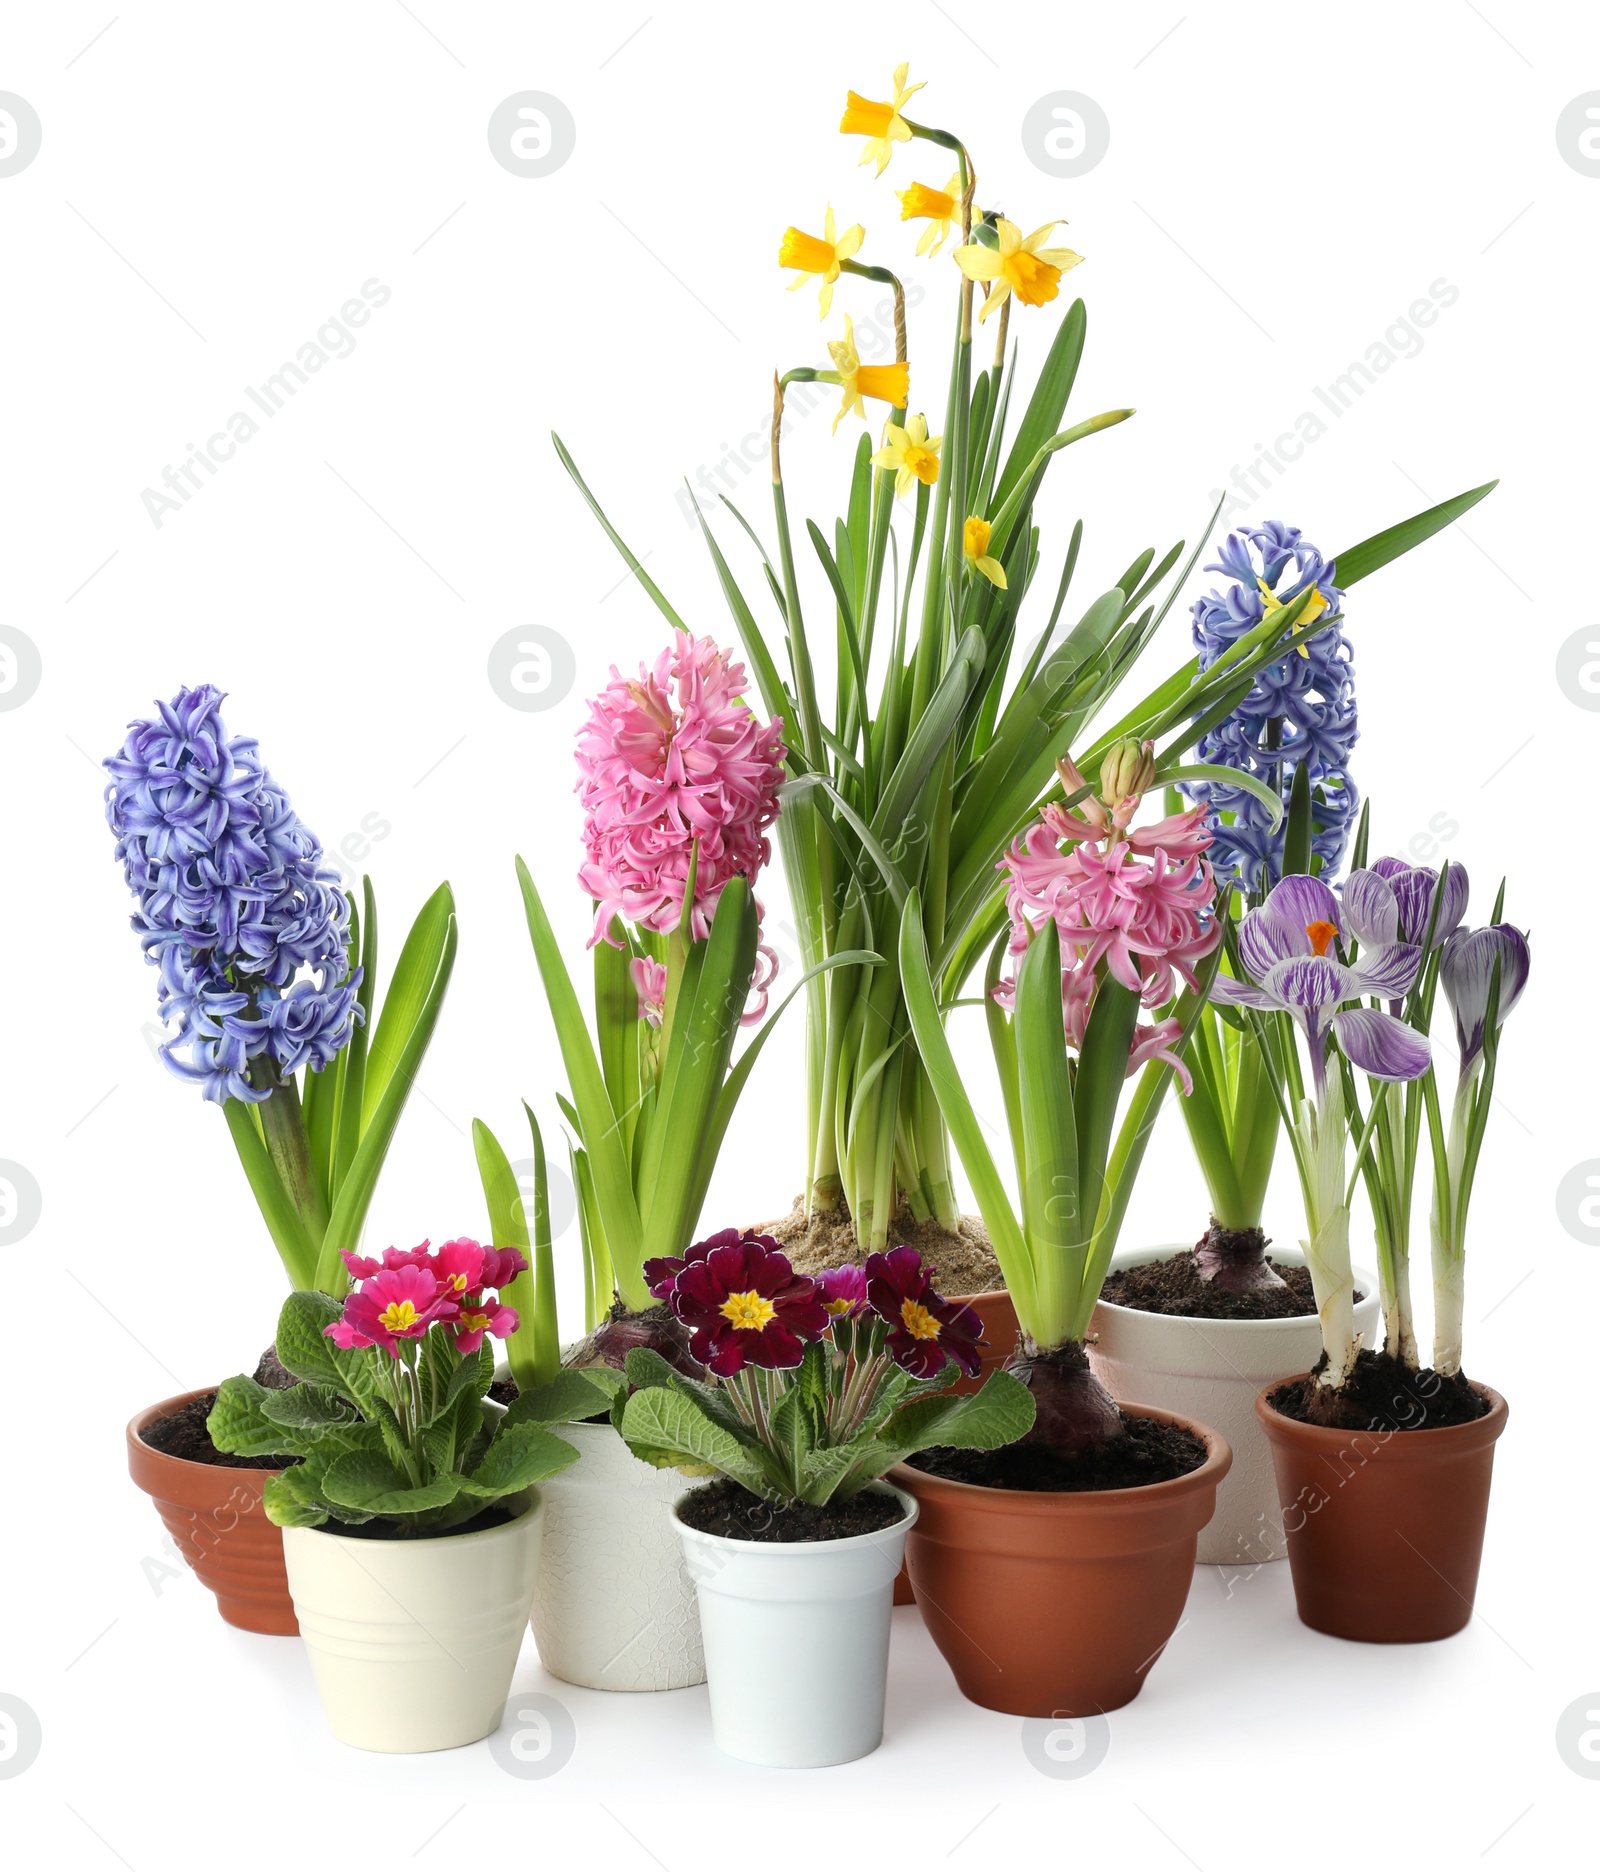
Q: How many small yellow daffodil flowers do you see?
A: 8